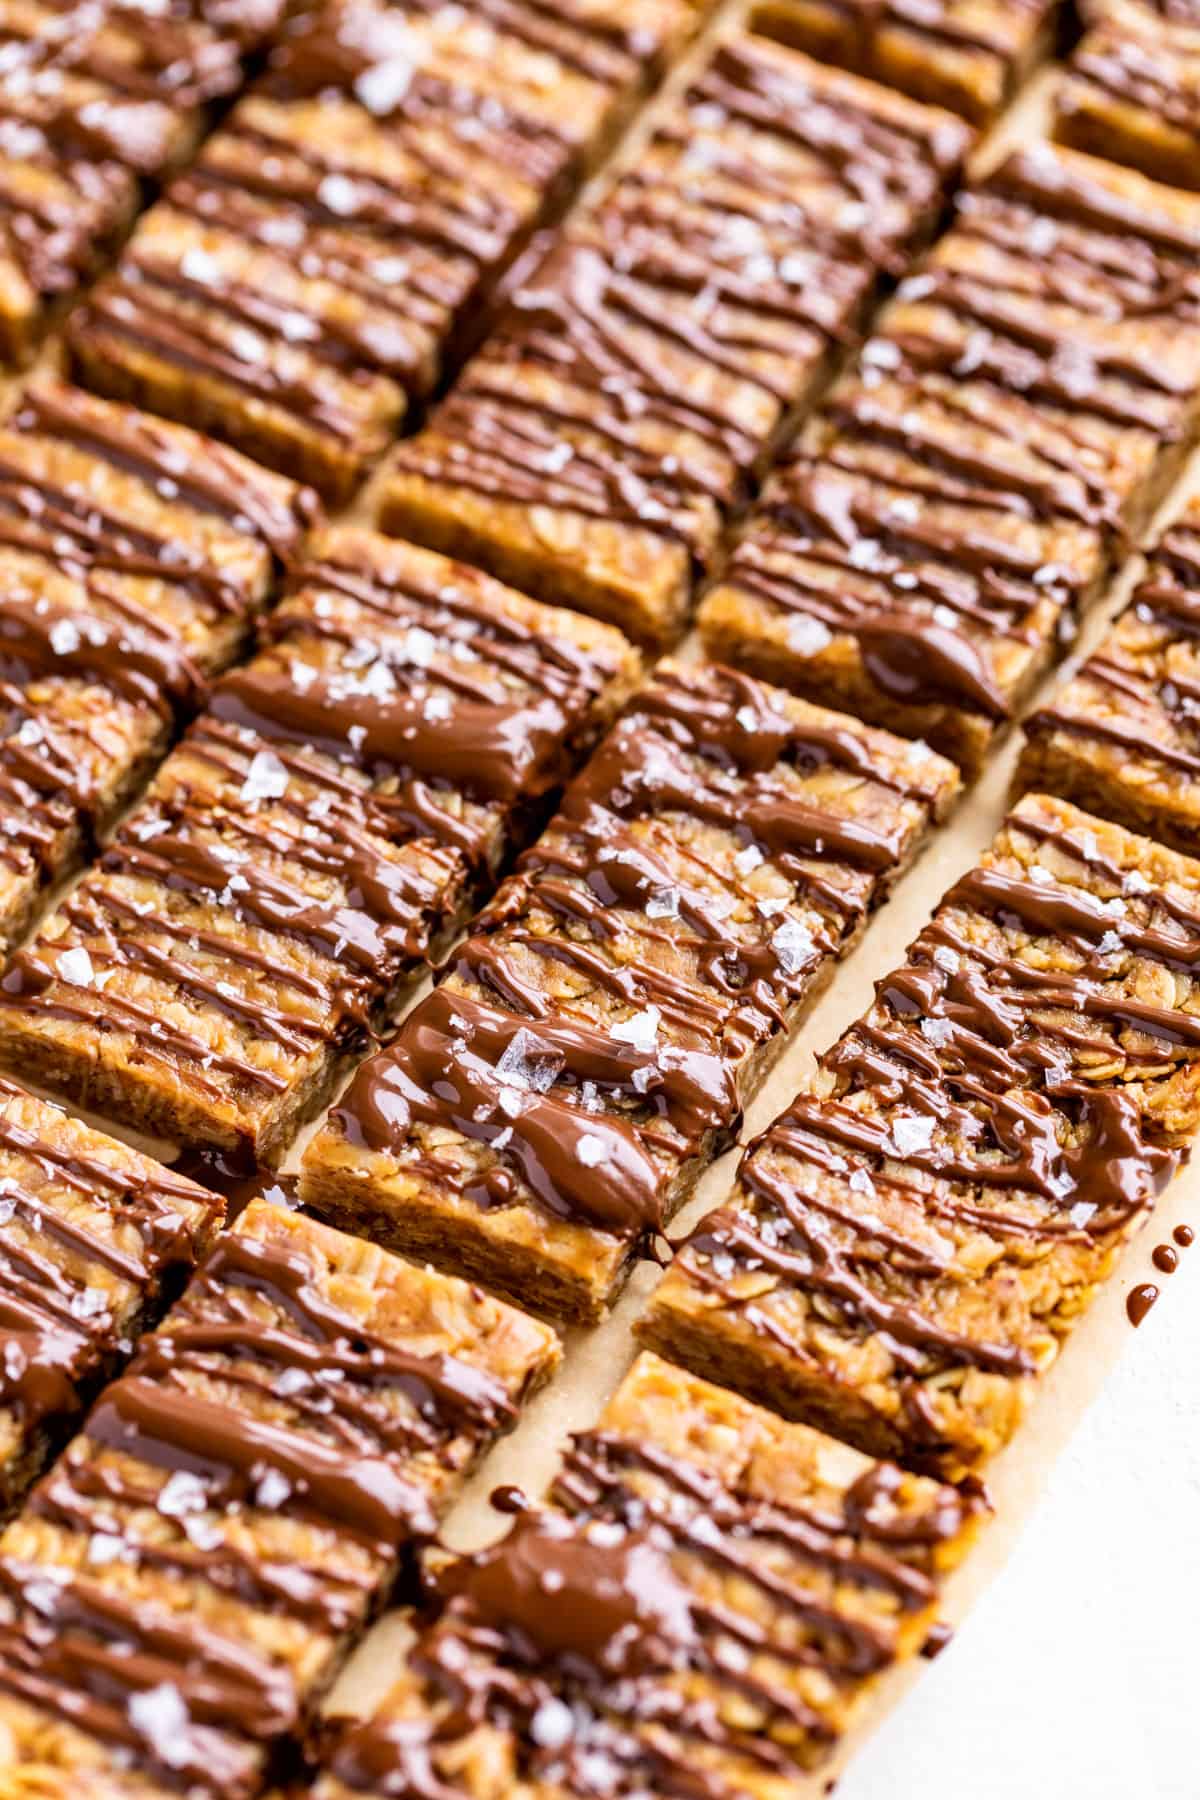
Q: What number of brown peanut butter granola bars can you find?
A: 14